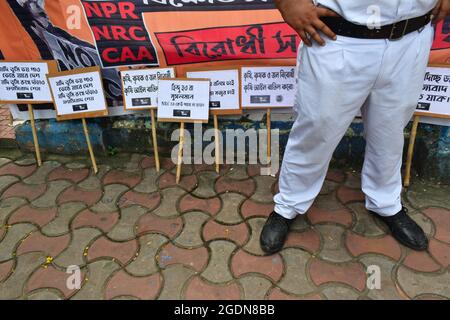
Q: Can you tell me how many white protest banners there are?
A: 7